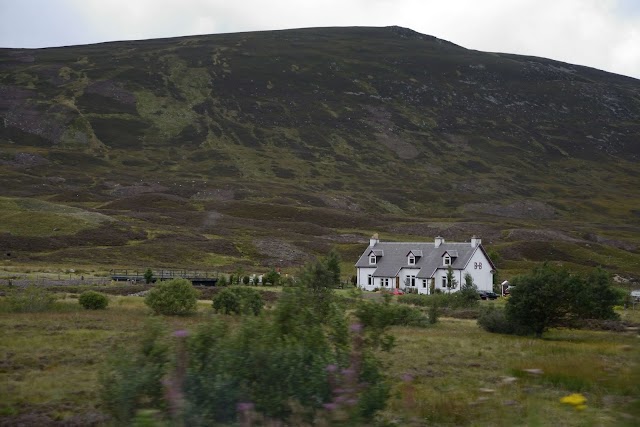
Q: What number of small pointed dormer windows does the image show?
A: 3